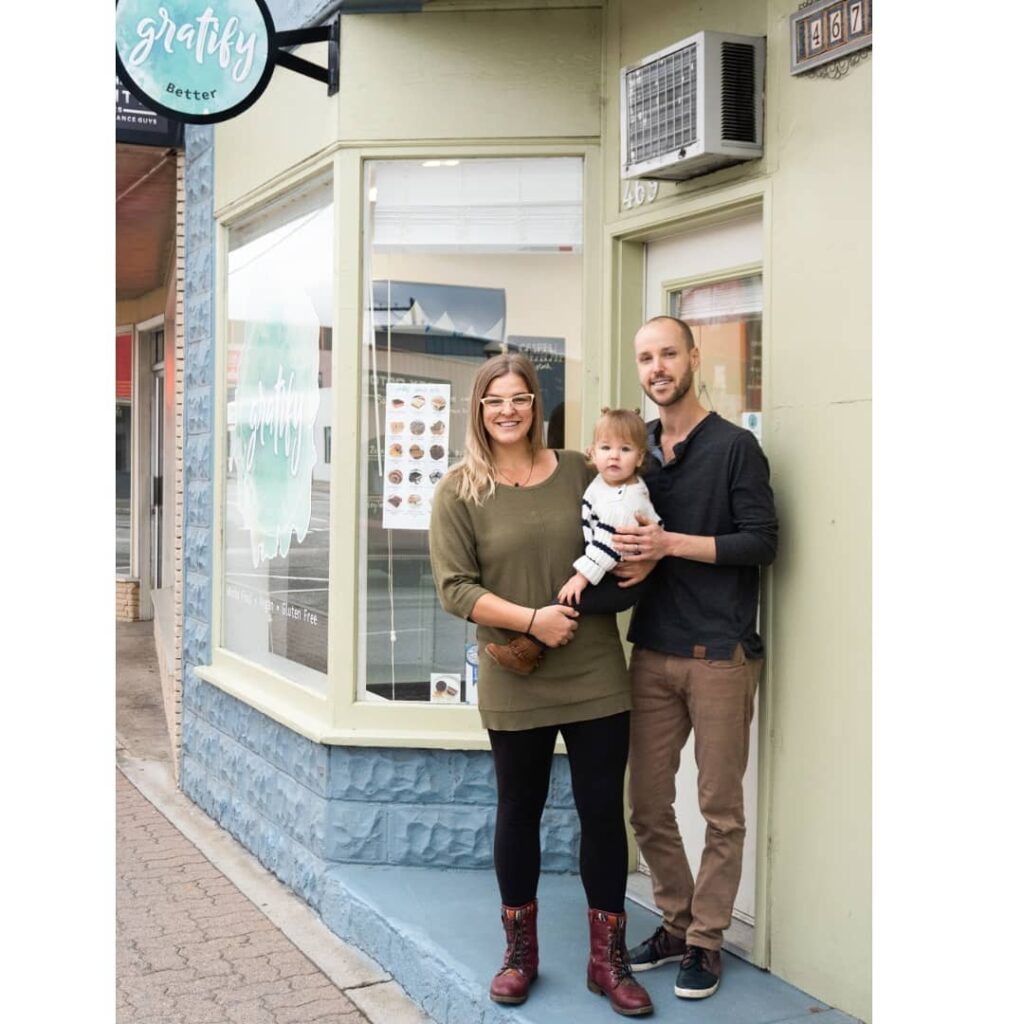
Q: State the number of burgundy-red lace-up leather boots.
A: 2